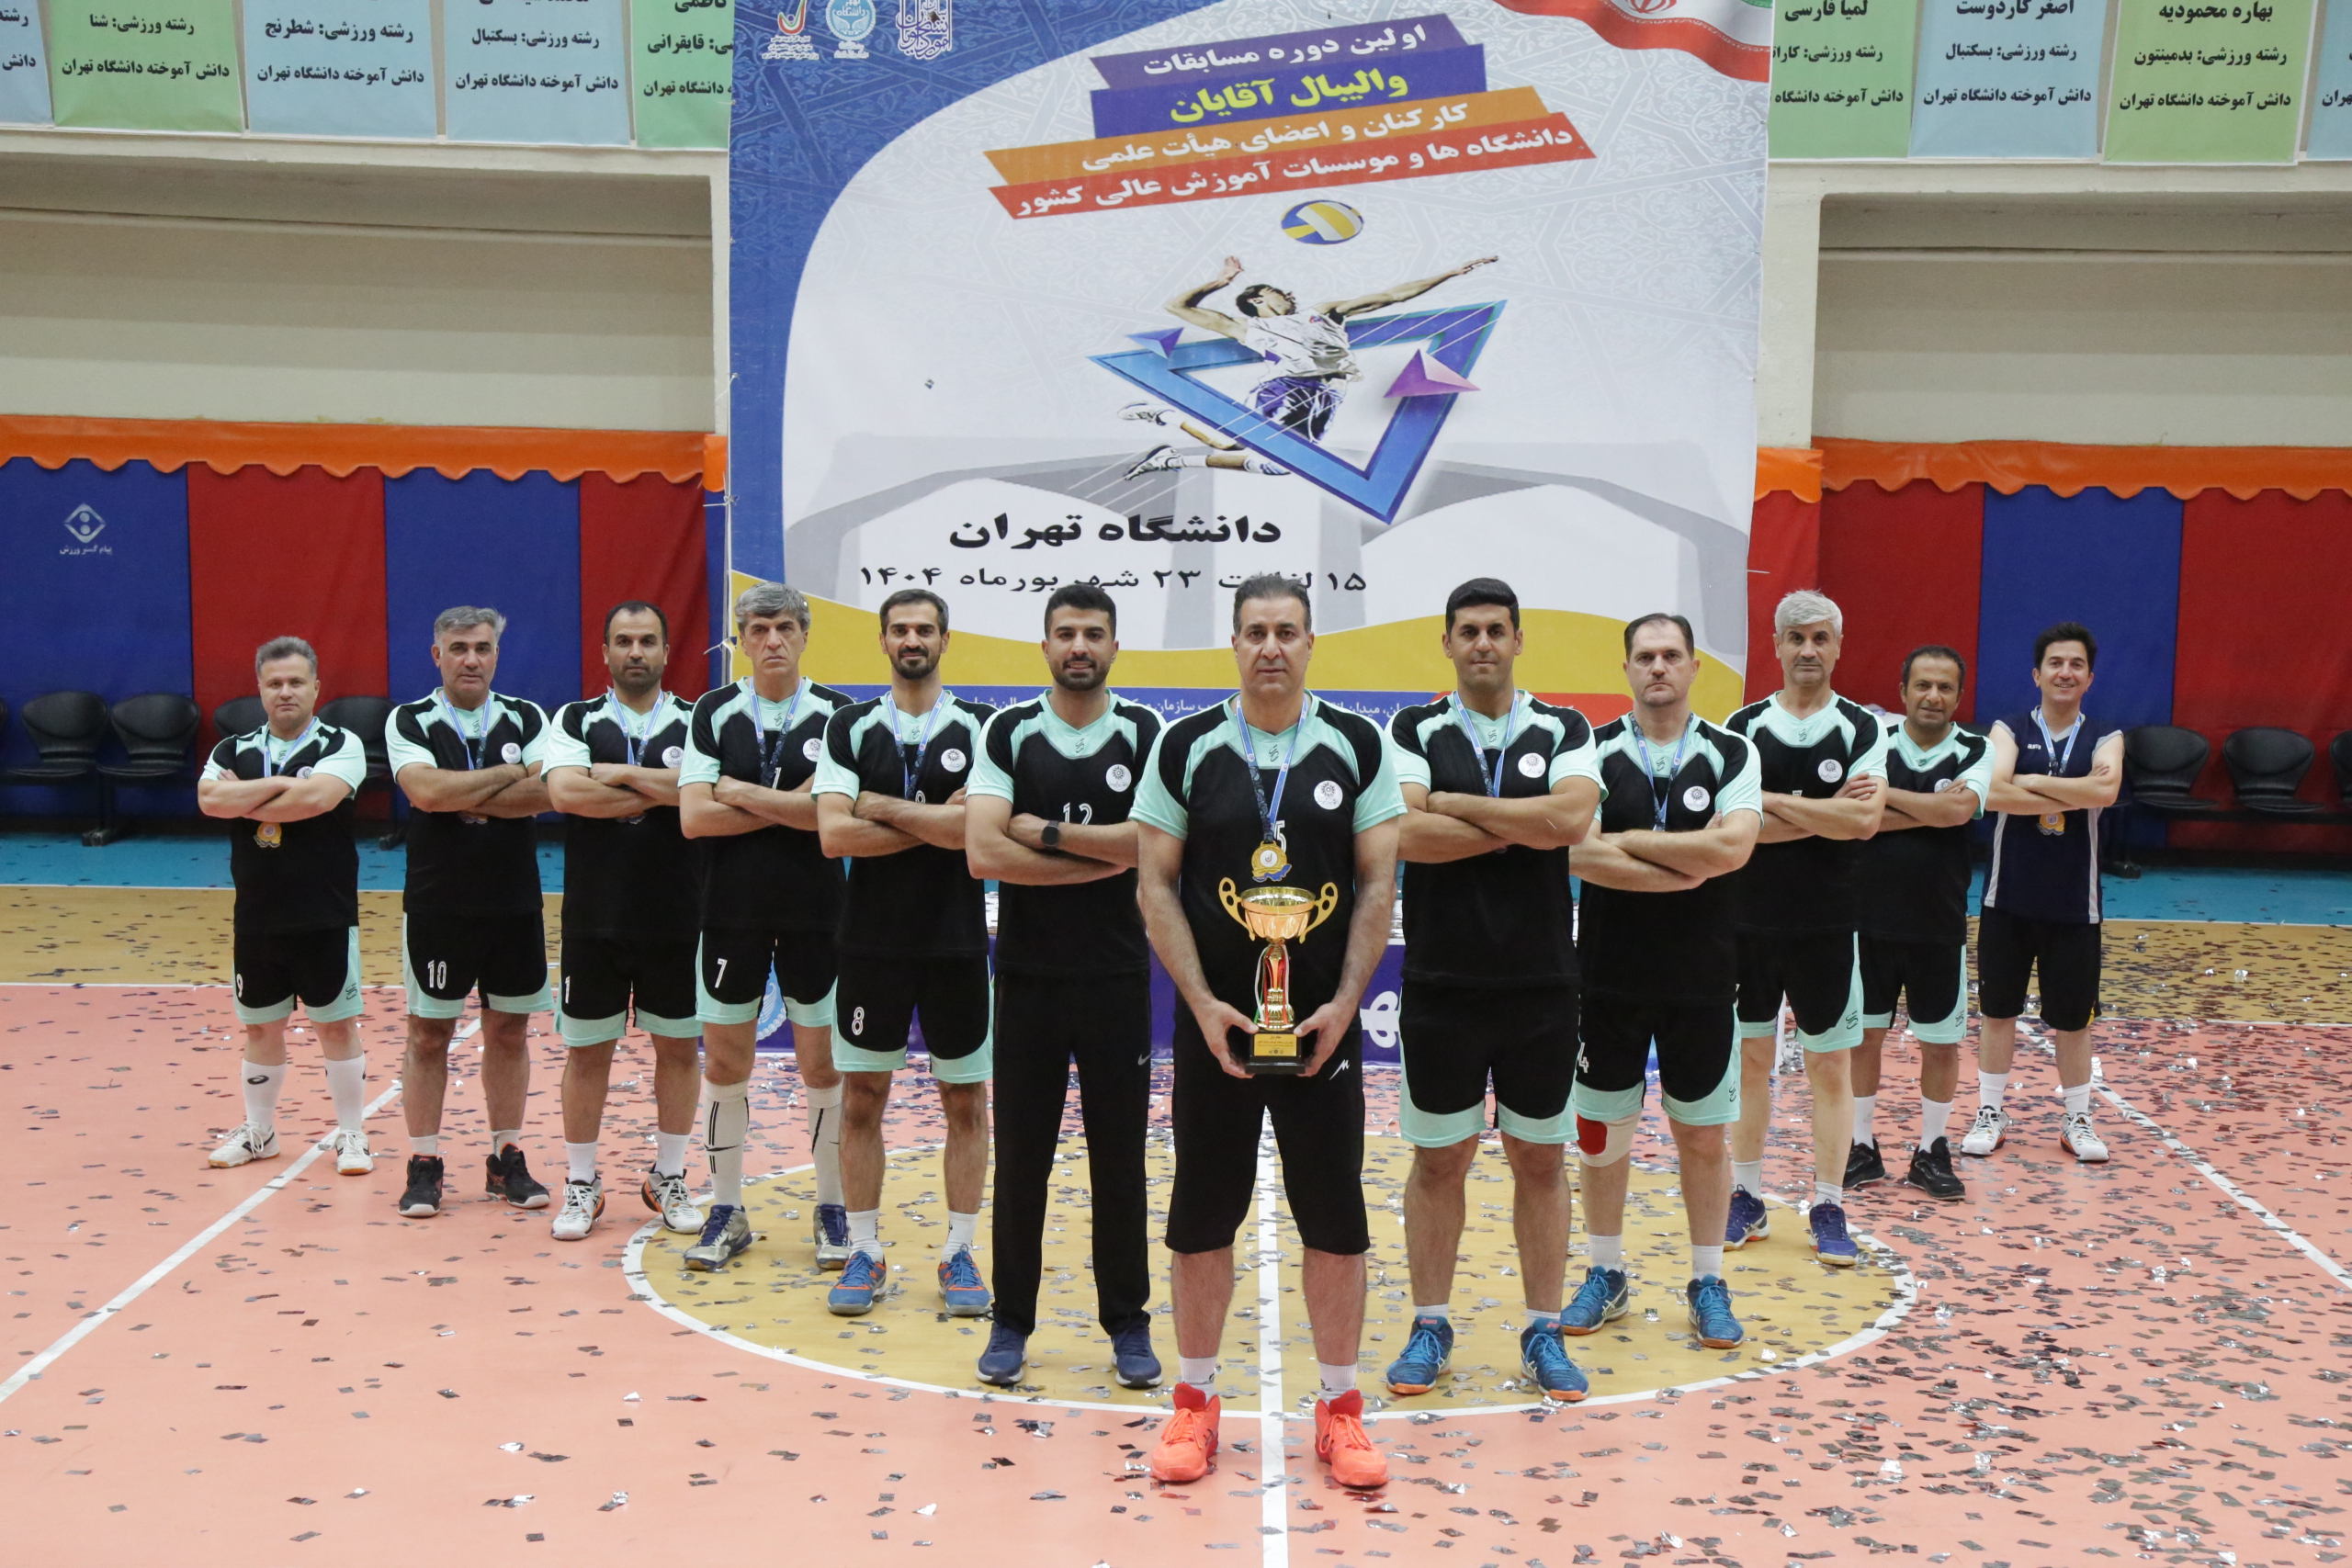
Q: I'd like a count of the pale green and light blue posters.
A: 9